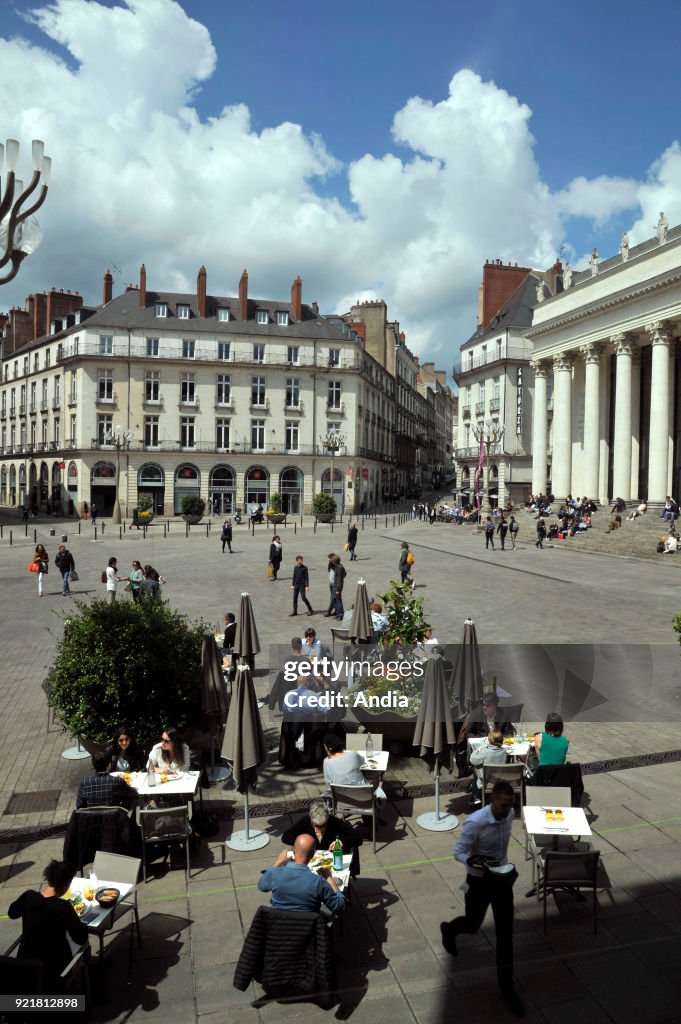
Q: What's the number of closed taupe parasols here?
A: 6